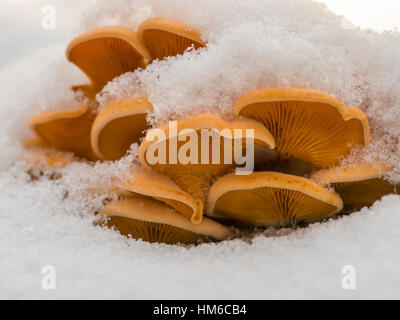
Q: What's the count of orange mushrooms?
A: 10